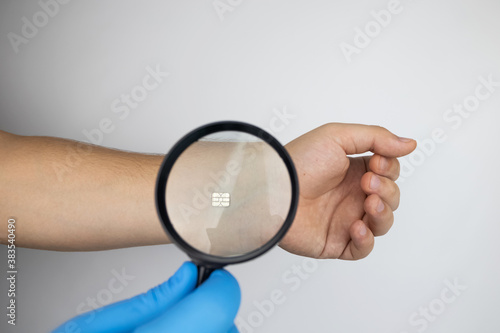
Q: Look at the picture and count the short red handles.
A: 0